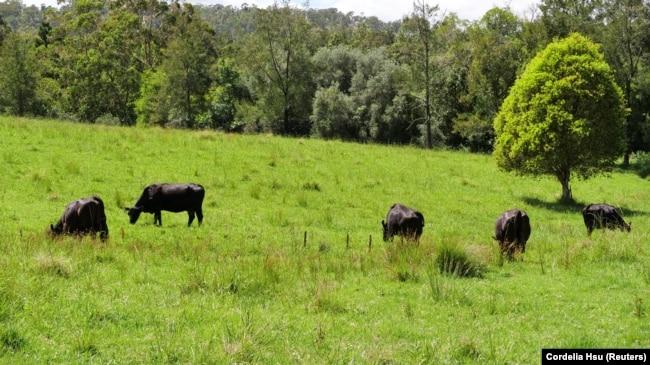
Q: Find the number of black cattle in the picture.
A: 5